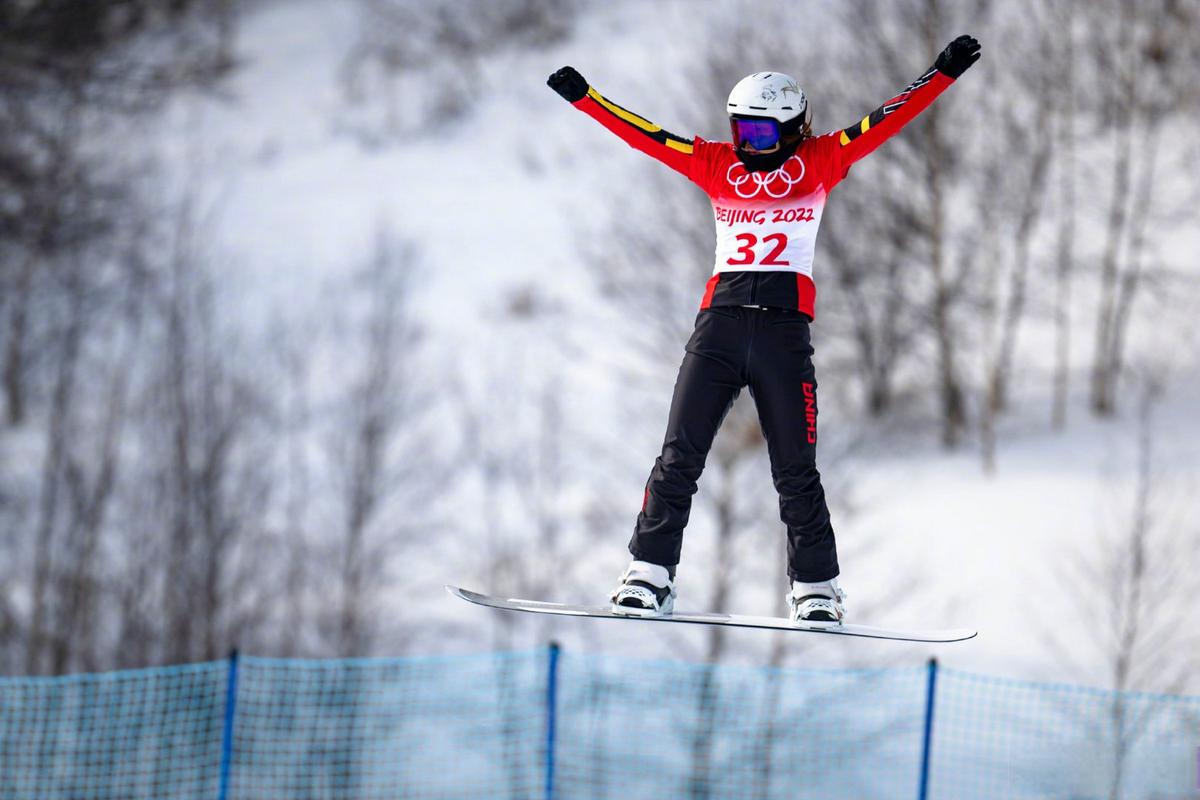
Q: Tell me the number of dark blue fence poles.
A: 3